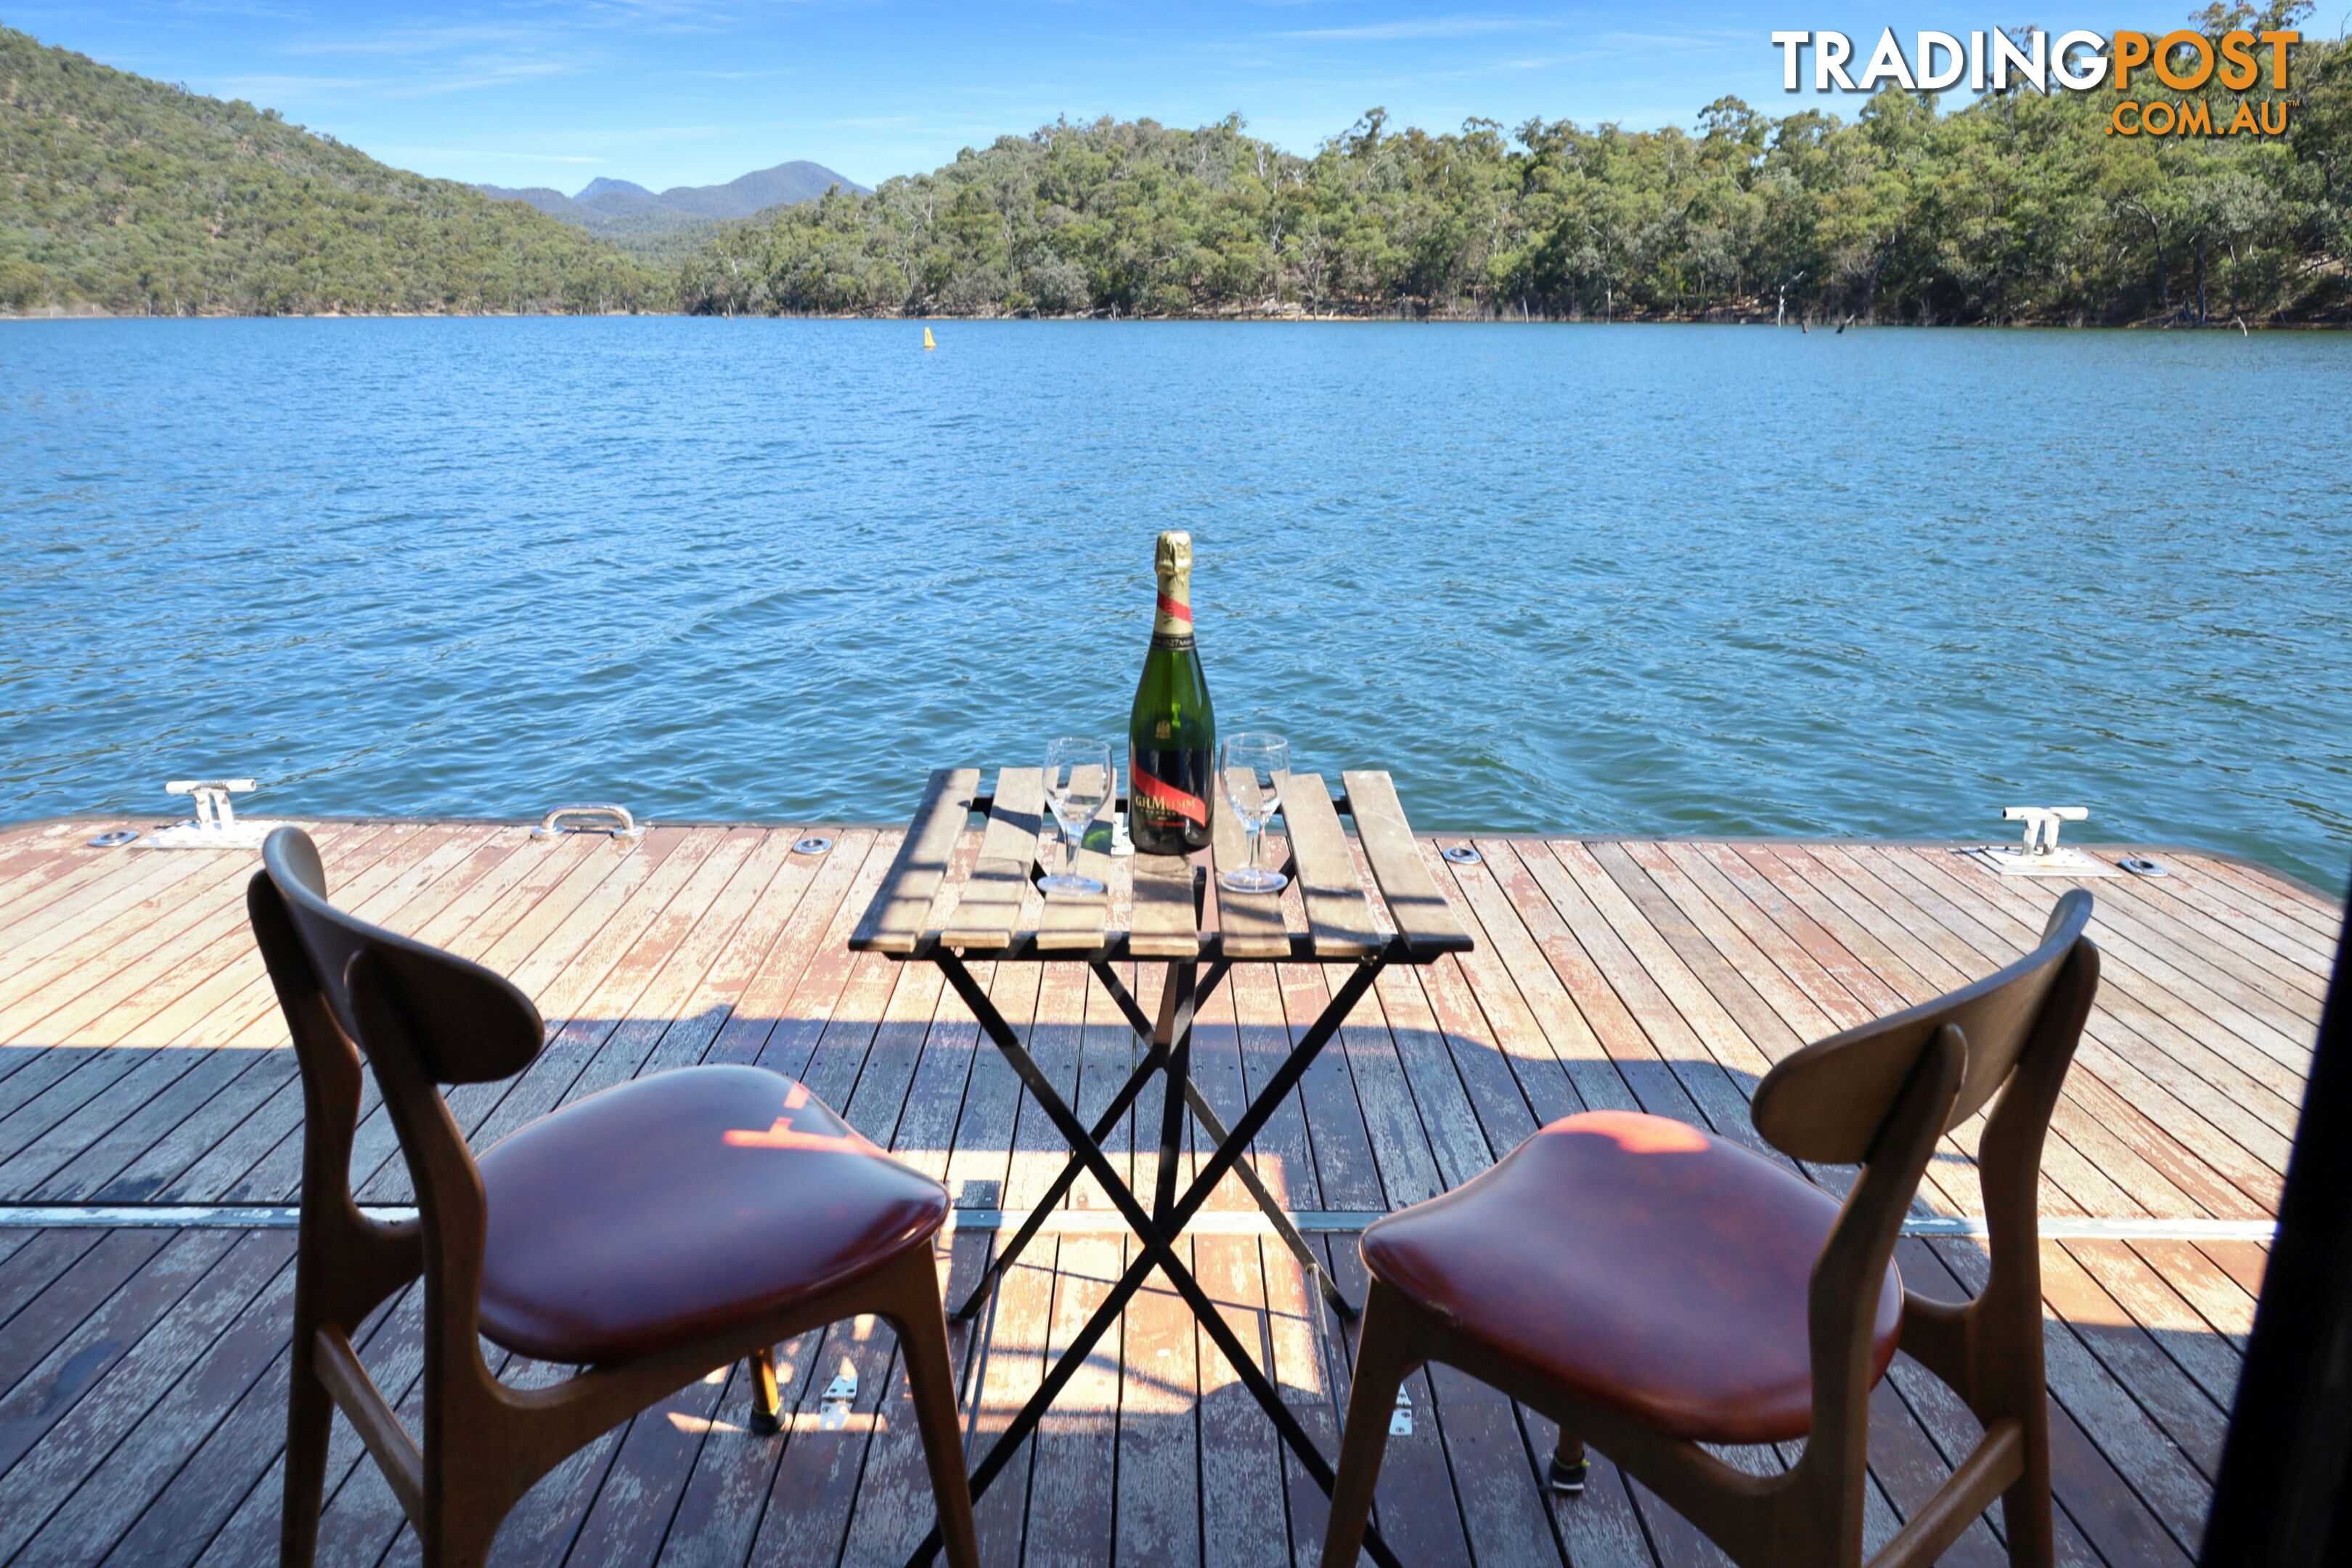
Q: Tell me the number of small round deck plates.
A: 4